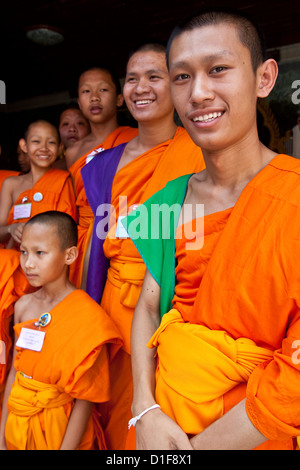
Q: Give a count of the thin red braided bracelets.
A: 0